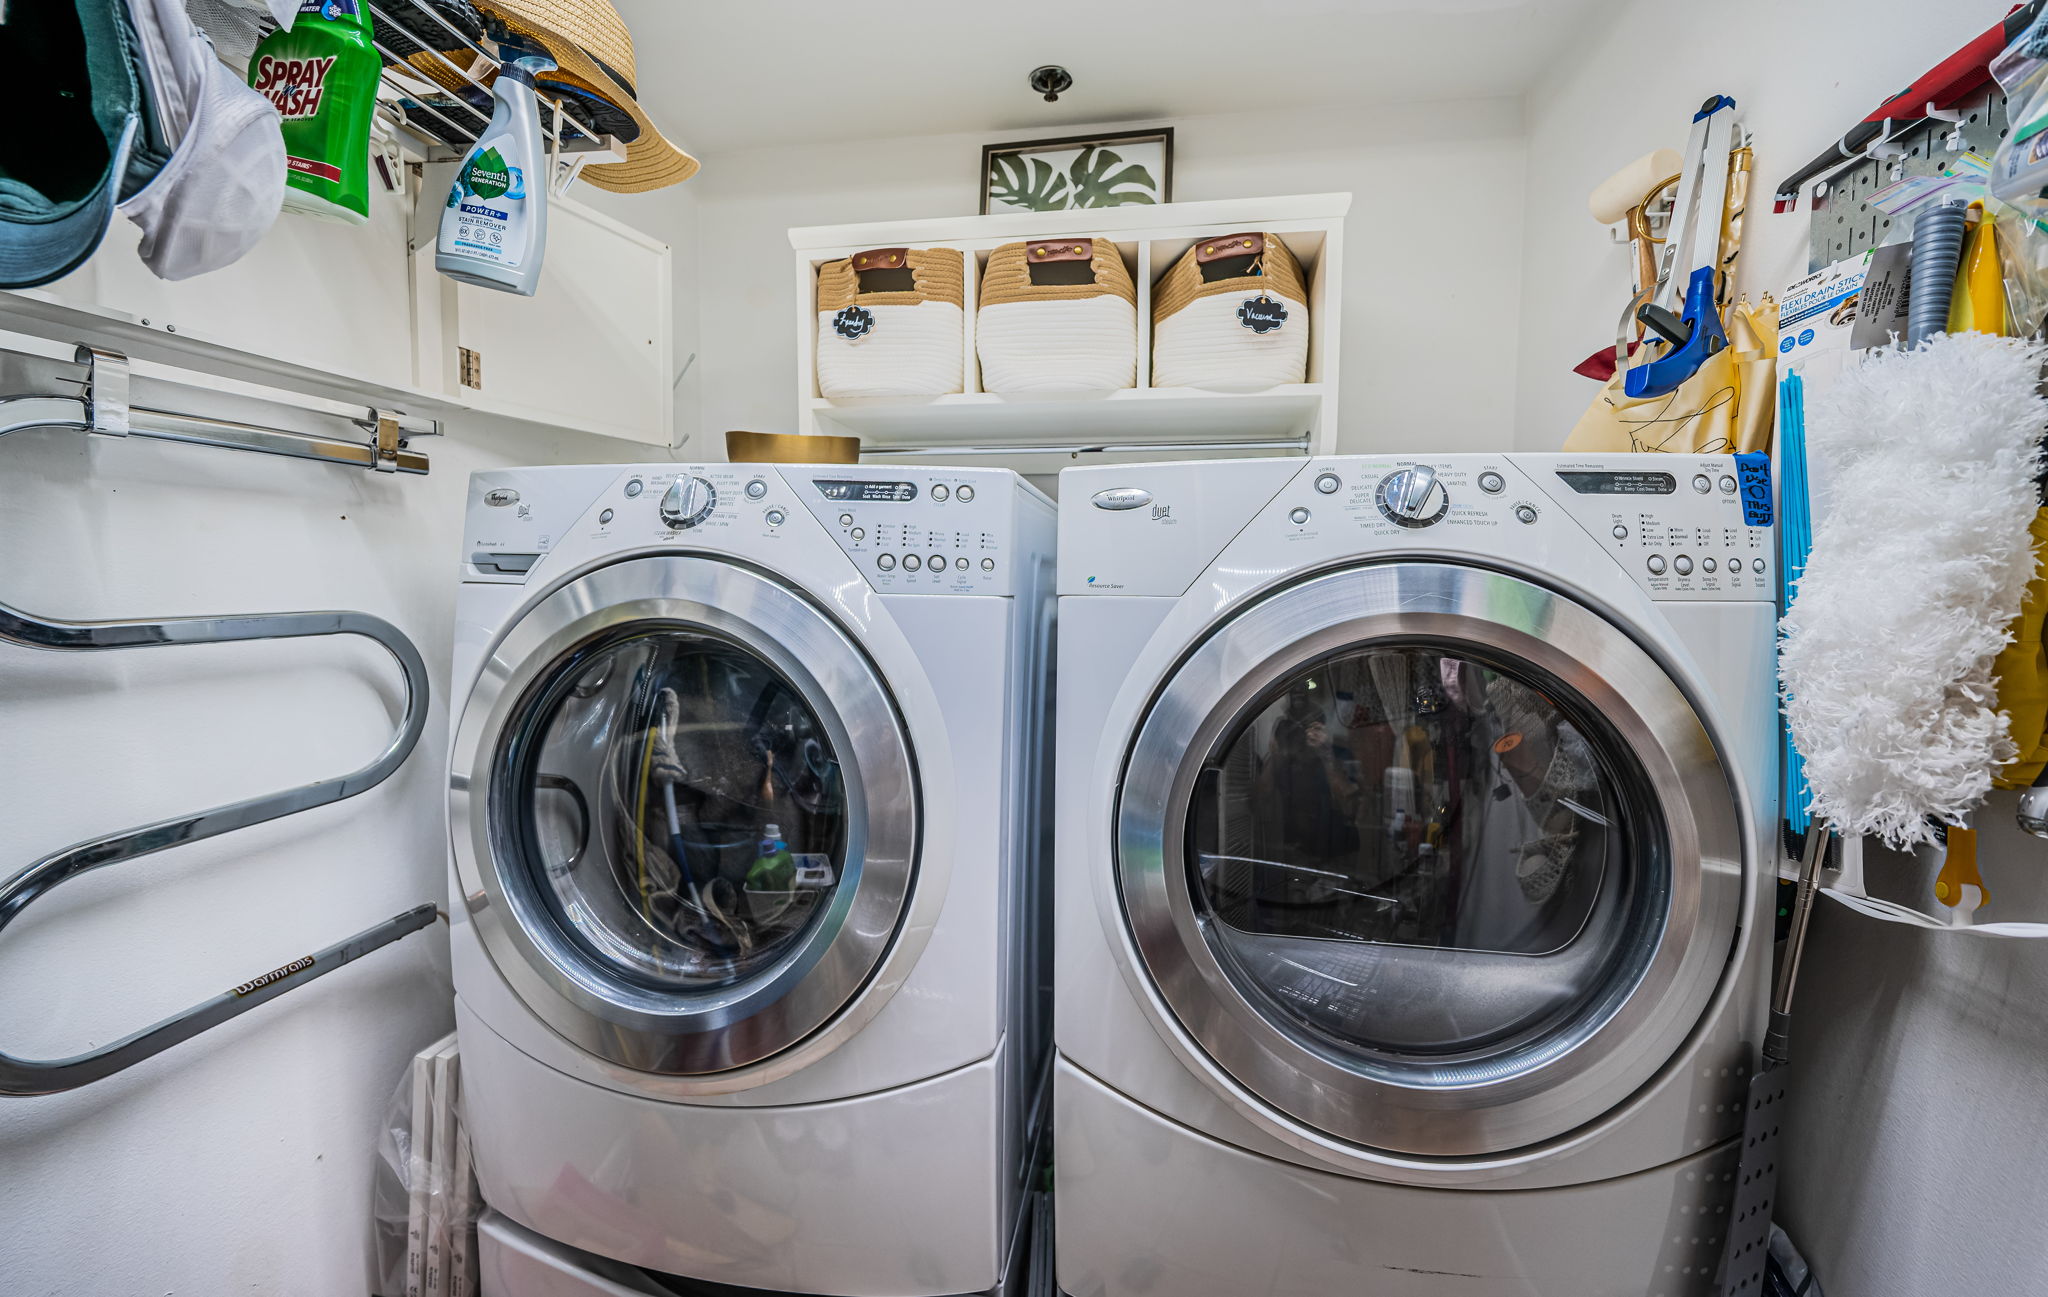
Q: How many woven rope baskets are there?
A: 3